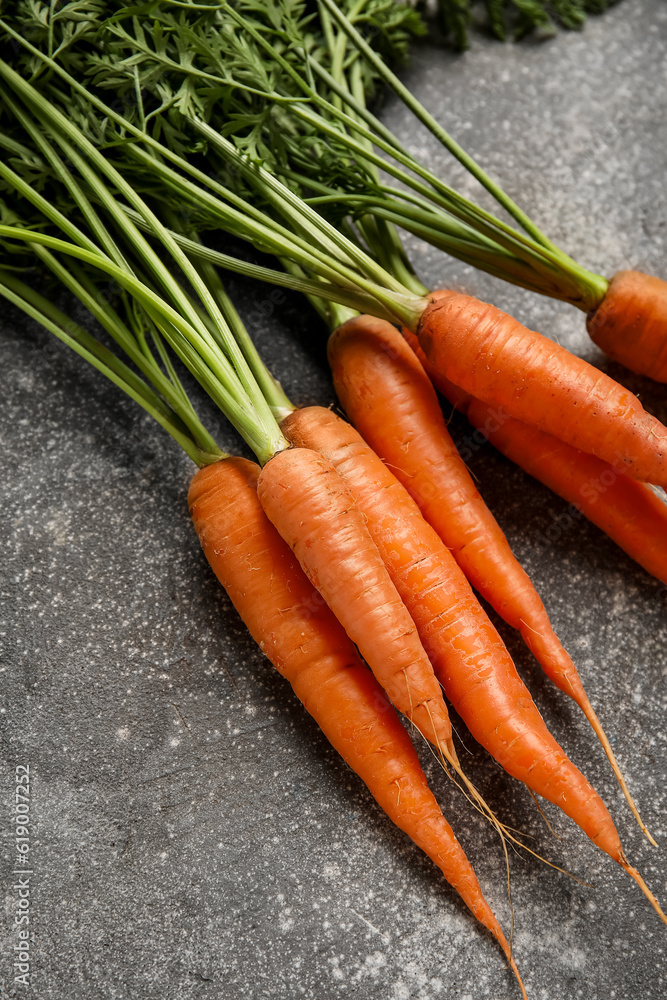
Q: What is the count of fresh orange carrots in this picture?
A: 7